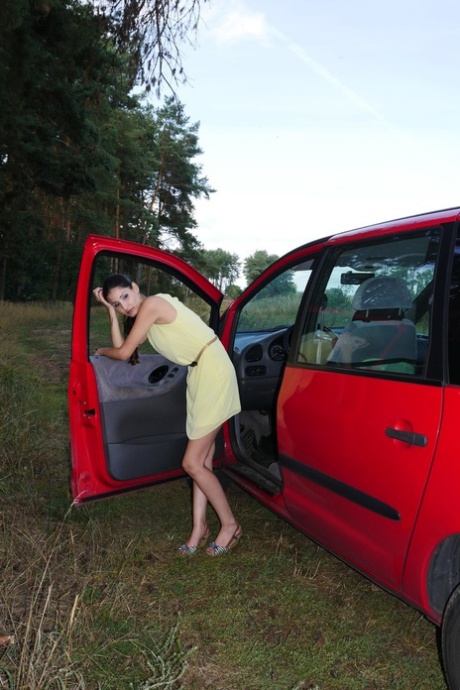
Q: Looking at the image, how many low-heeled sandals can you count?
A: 2